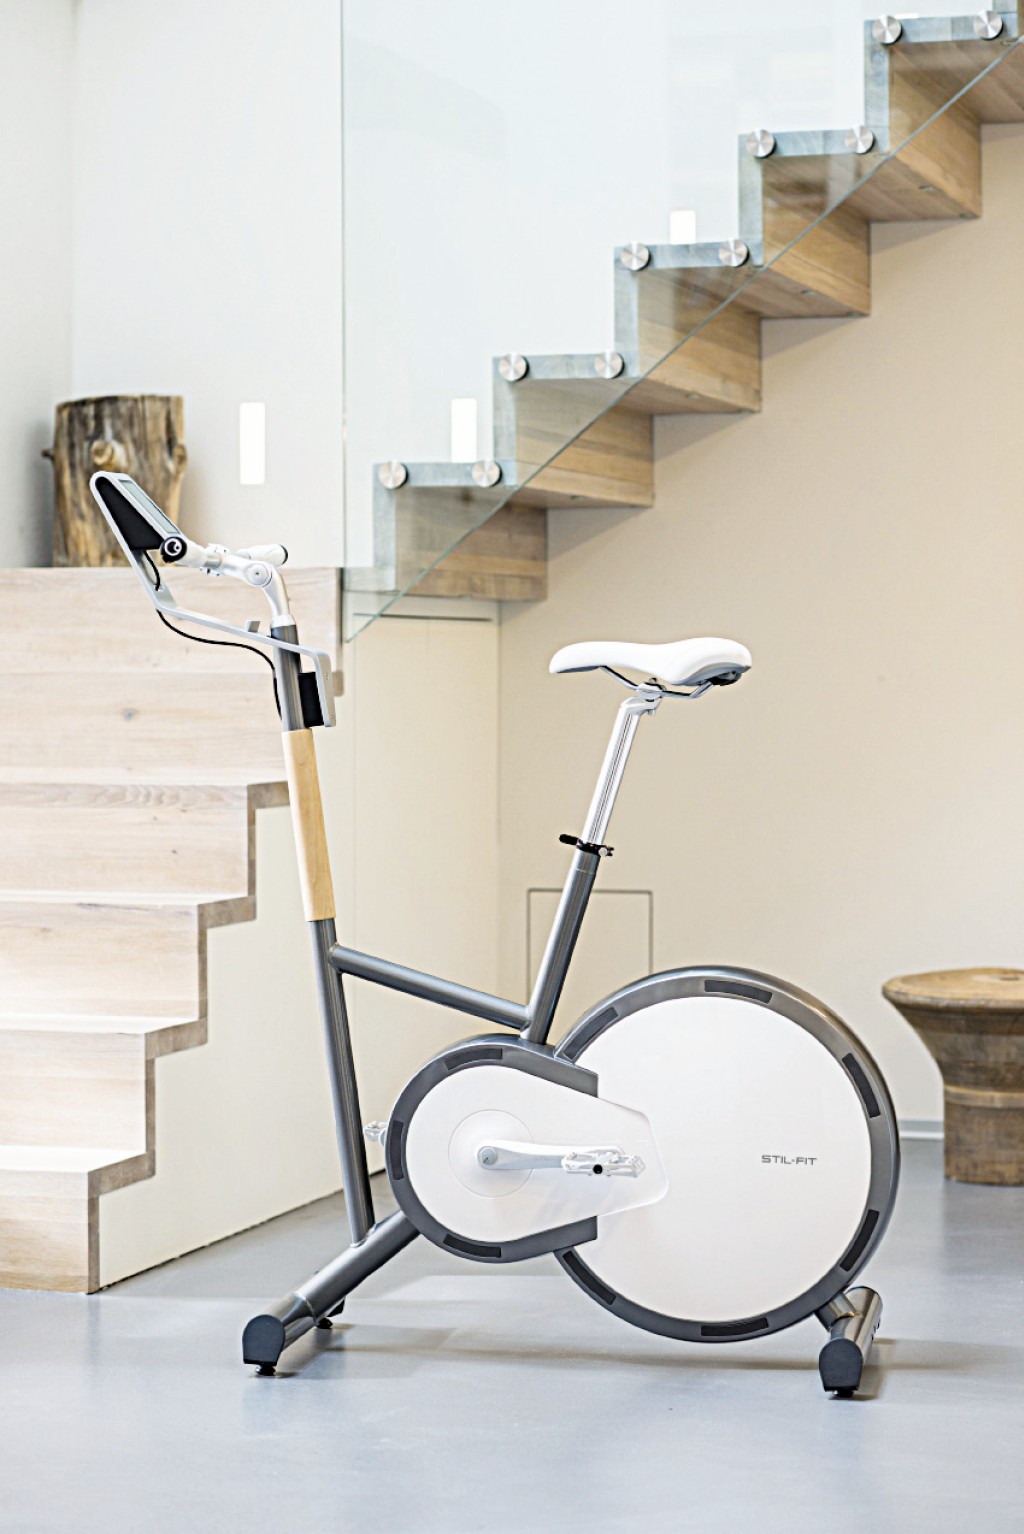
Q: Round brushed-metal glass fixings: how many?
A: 10